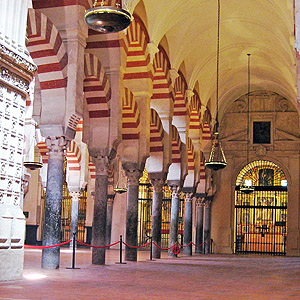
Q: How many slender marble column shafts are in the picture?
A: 10